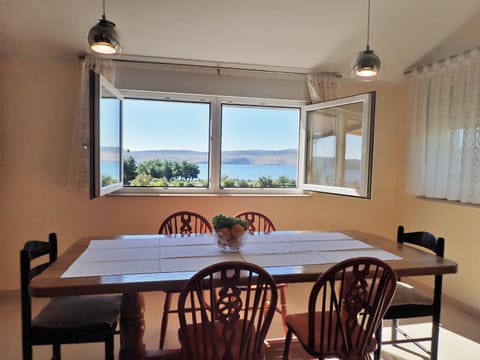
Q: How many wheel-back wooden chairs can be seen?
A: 4